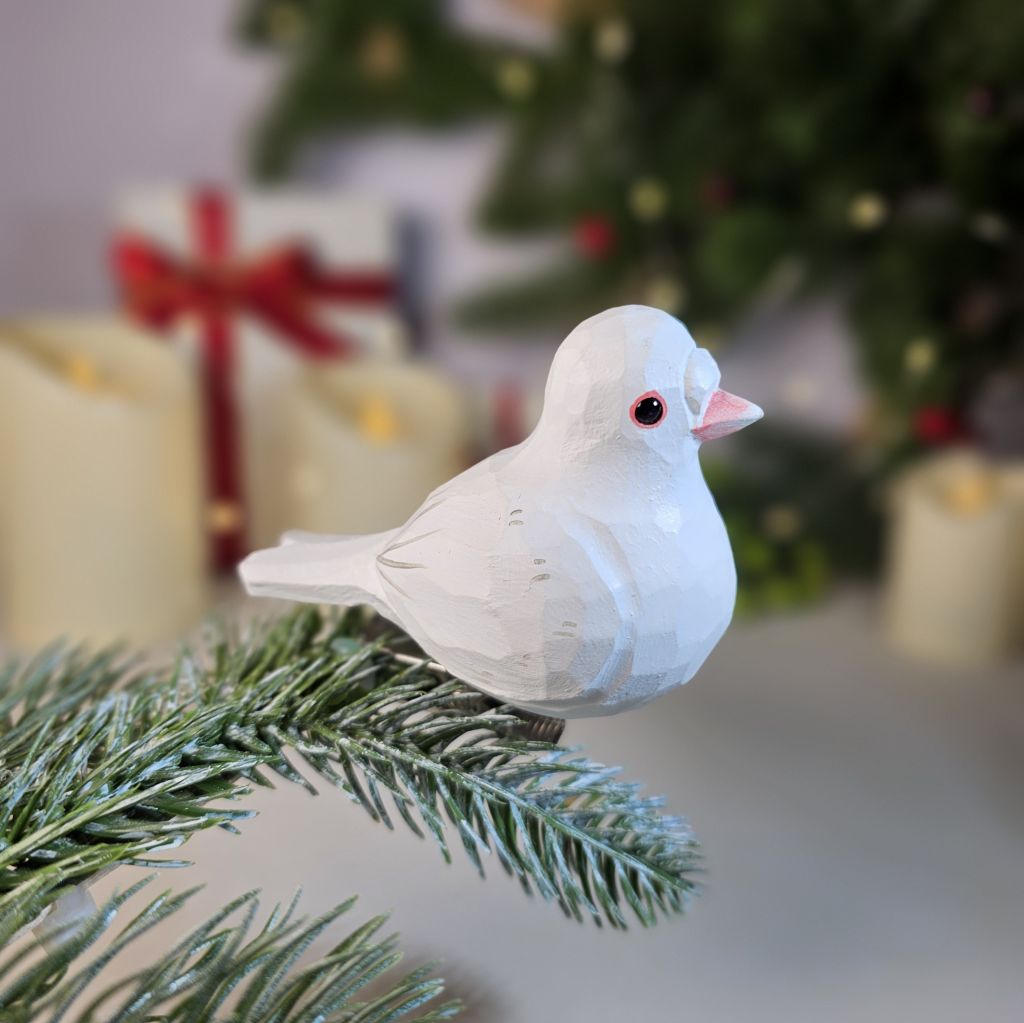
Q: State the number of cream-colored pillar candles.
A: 3